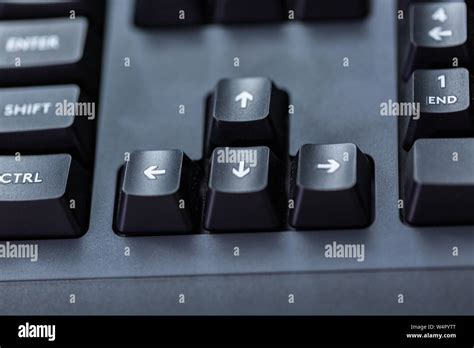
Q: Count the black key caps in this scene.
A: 14